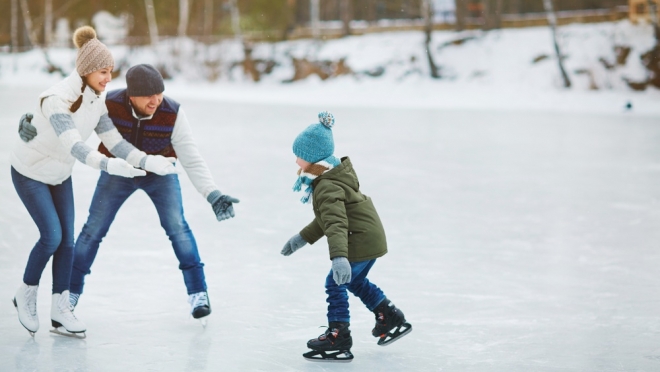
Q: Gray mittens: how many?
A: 4